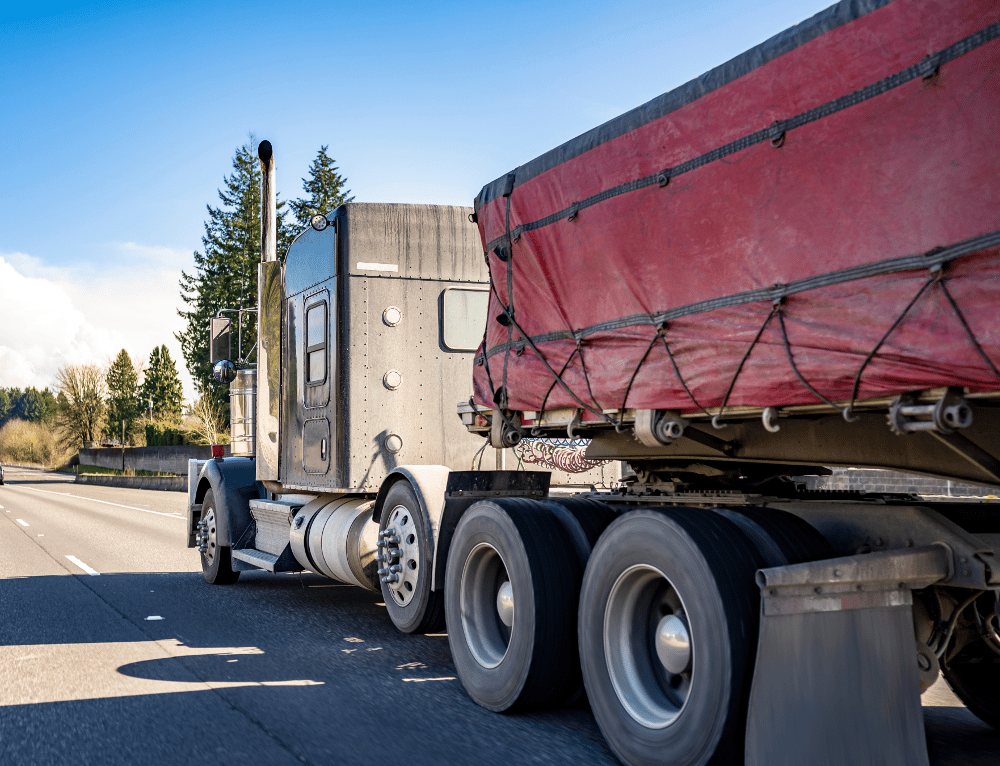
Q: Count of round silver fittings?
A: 3